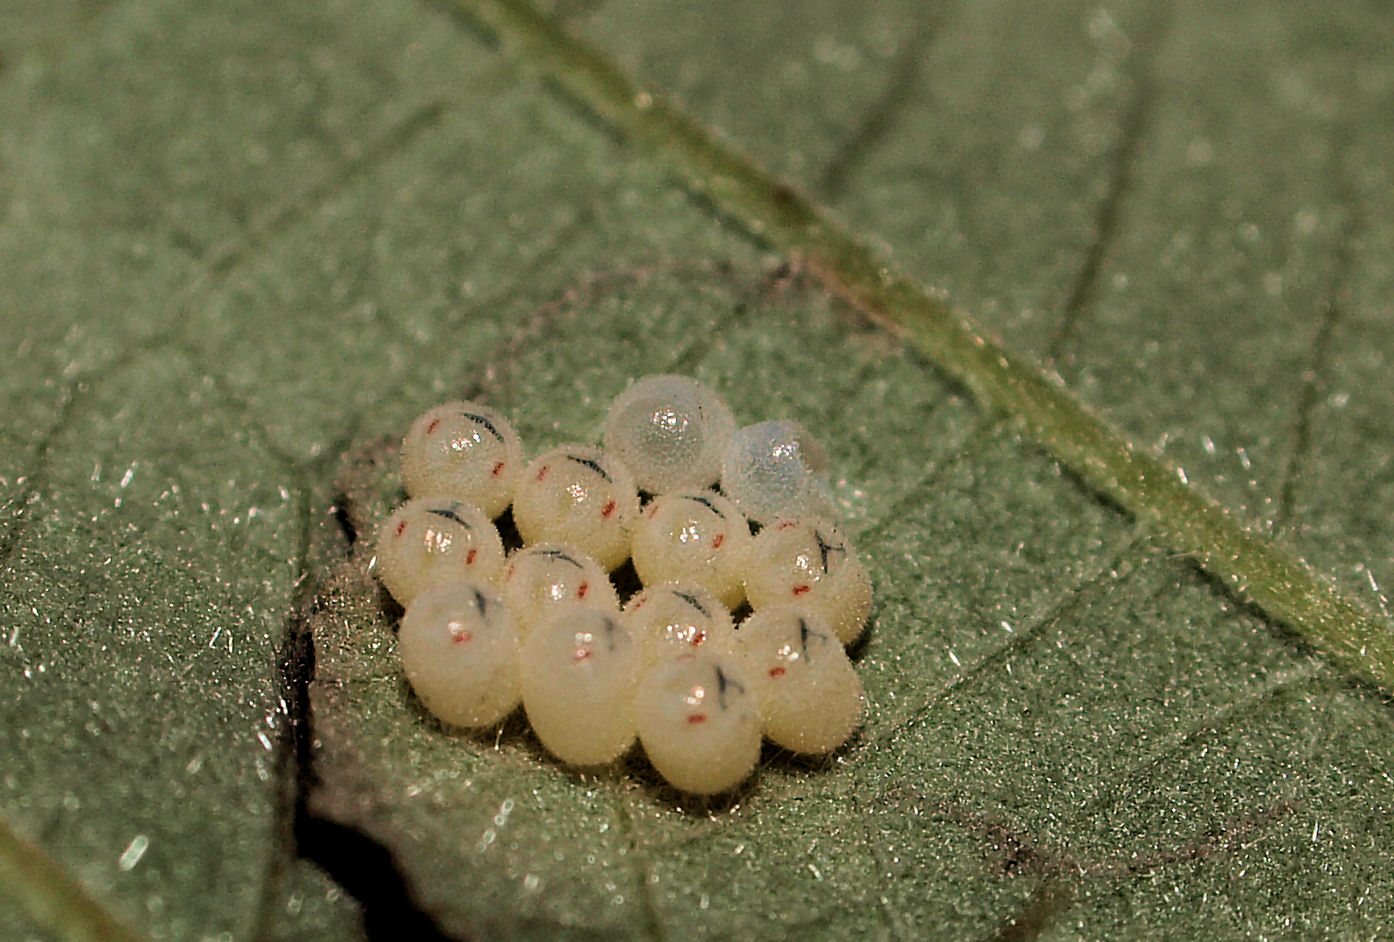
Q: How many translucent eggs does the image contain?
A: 2